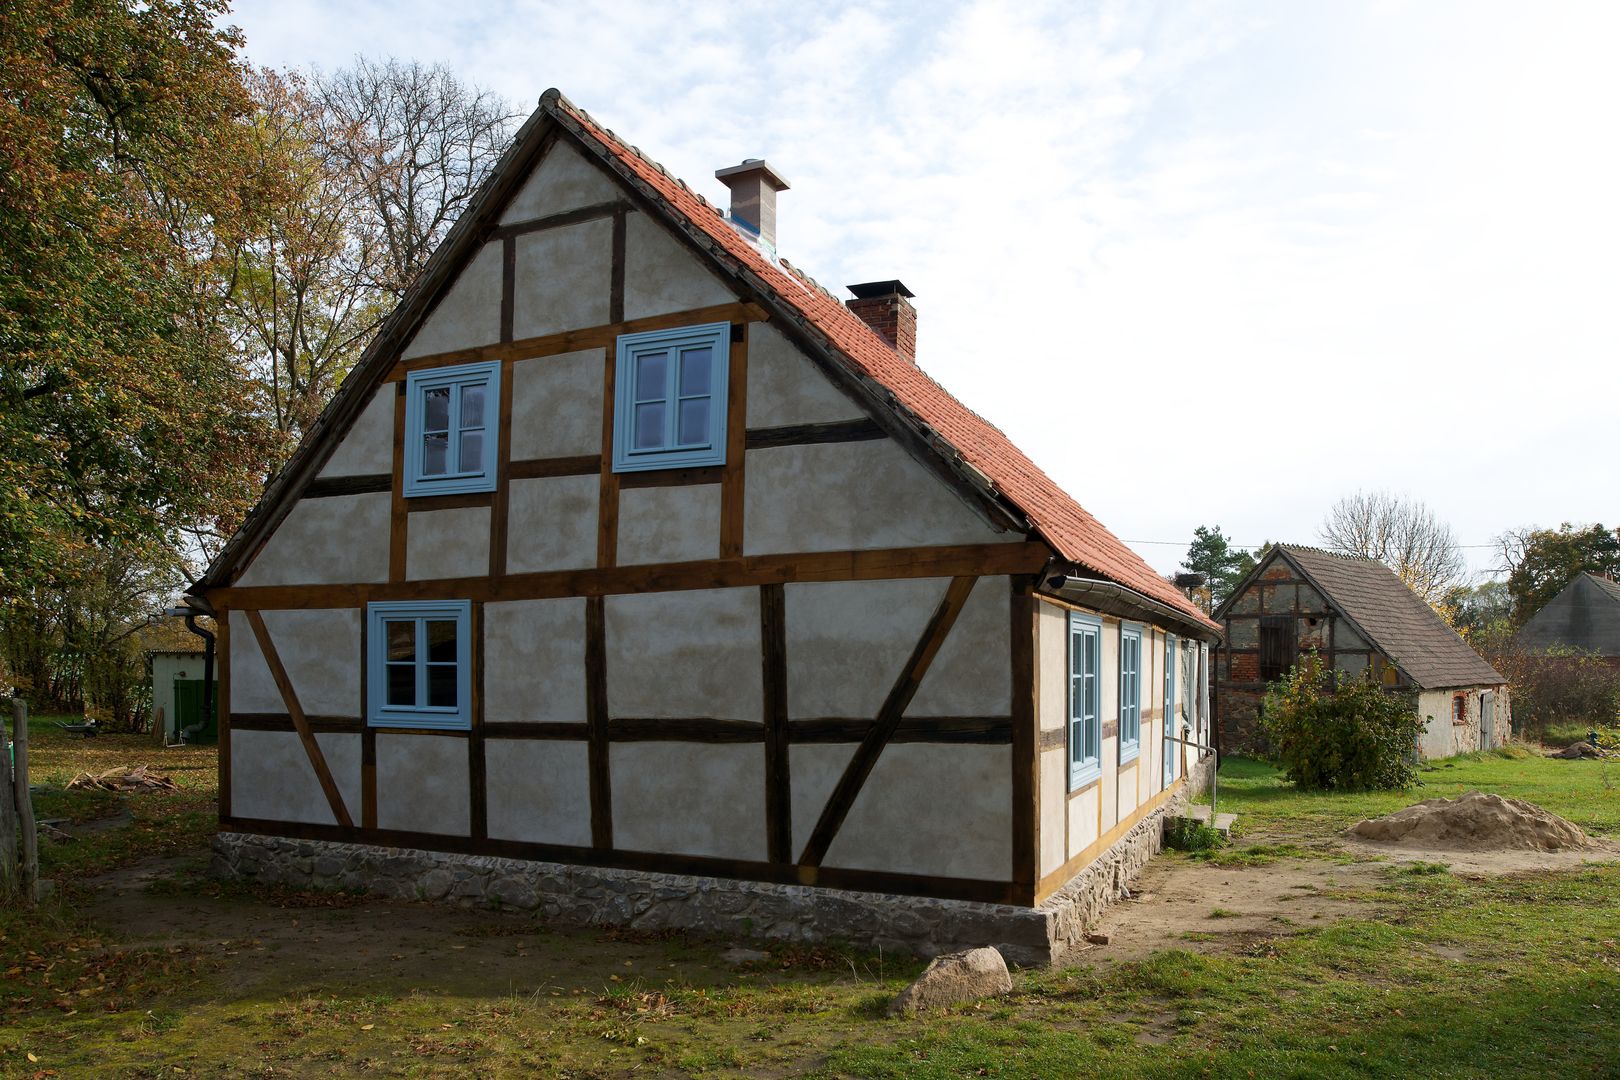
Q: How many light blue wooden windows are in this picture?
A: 5